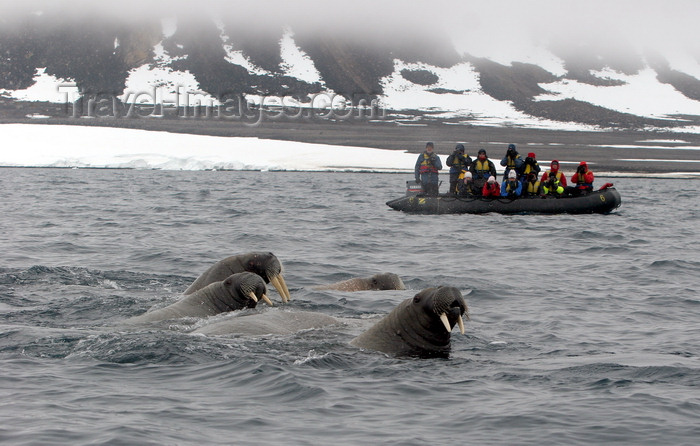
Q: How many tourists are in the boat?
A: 12